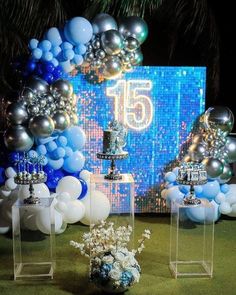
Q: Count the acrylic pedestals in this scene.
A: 3